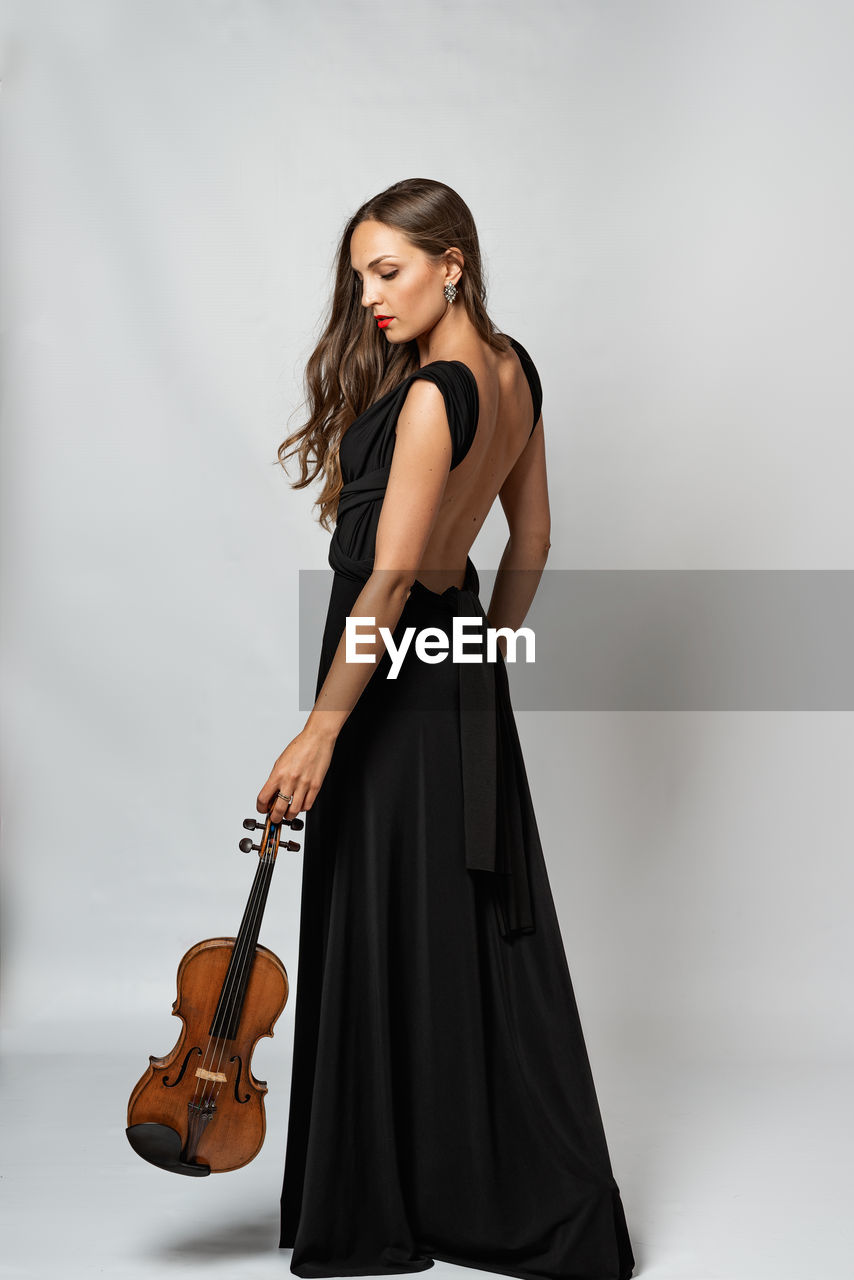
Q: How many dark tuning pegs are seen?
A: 4